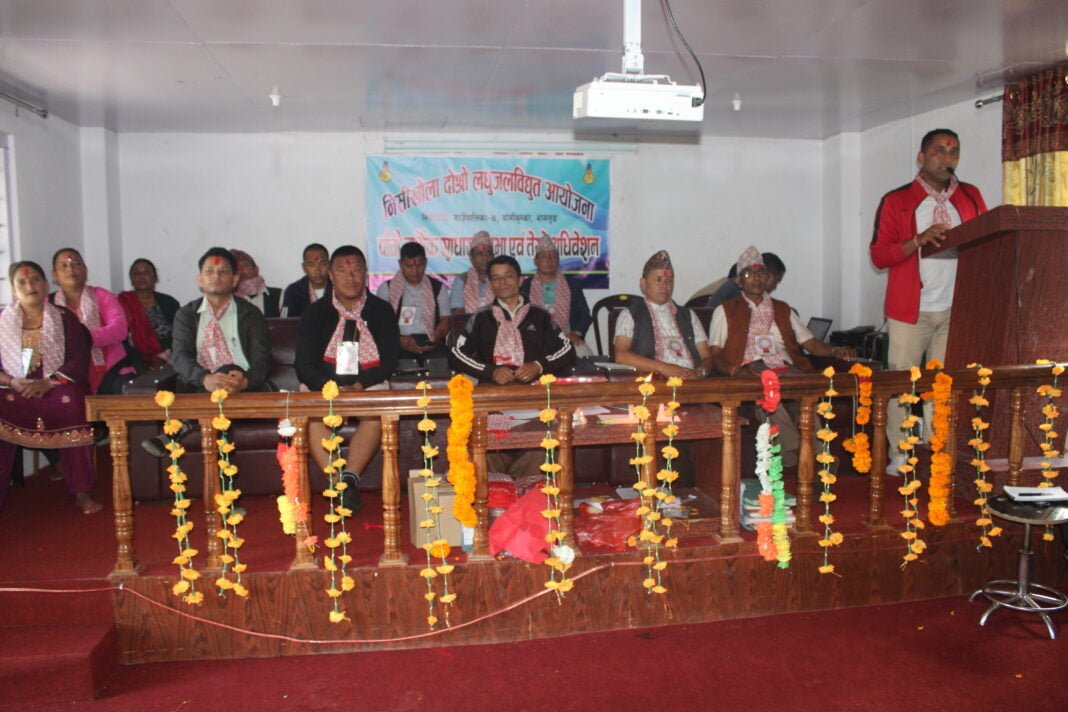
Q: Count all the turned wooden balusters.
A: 12